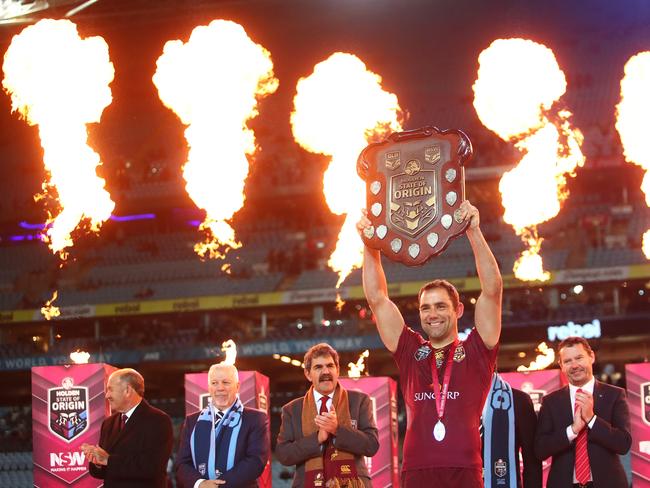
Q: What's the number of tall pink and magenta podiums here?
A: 5